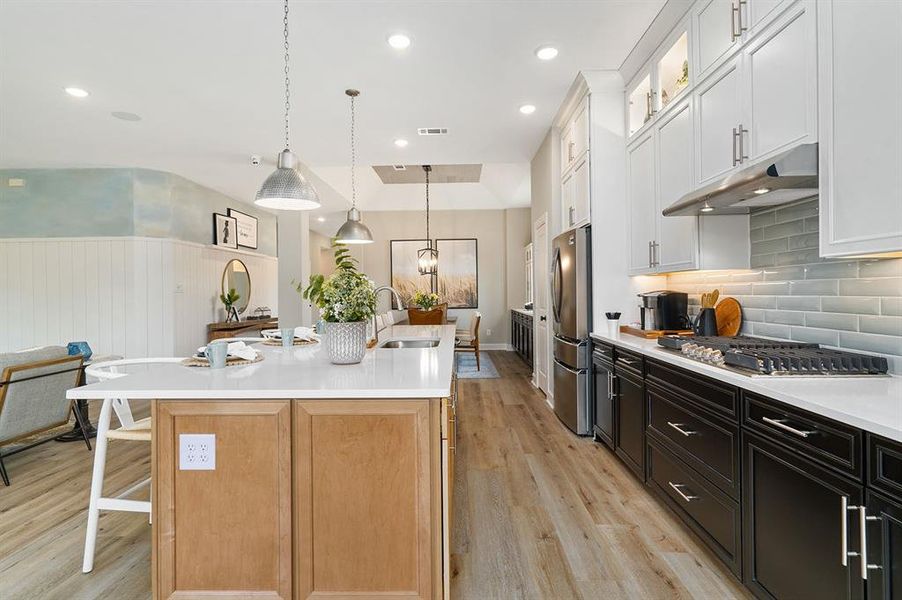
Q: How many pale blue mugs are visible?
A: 3